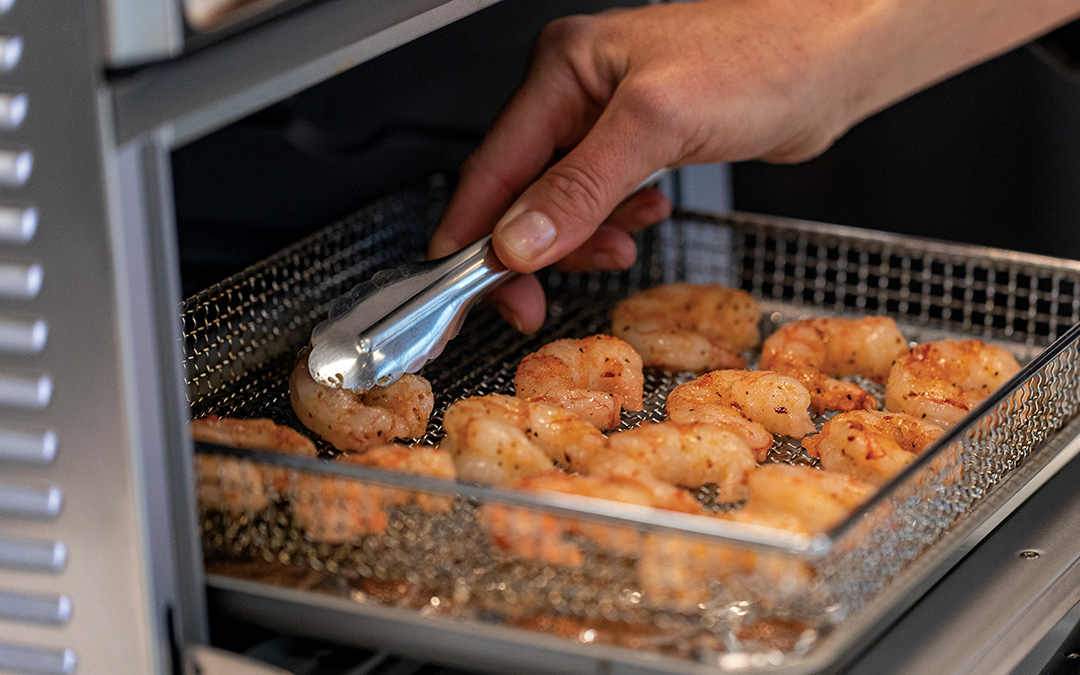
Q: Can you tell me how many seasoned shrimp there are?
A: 13